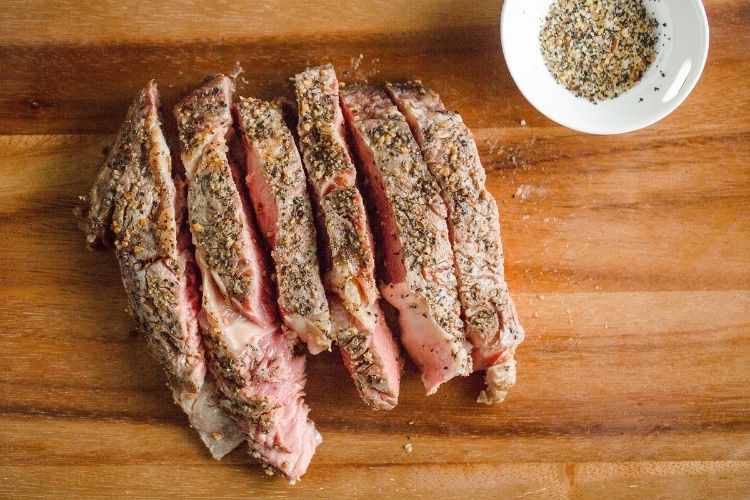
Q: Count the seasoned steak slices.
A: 6